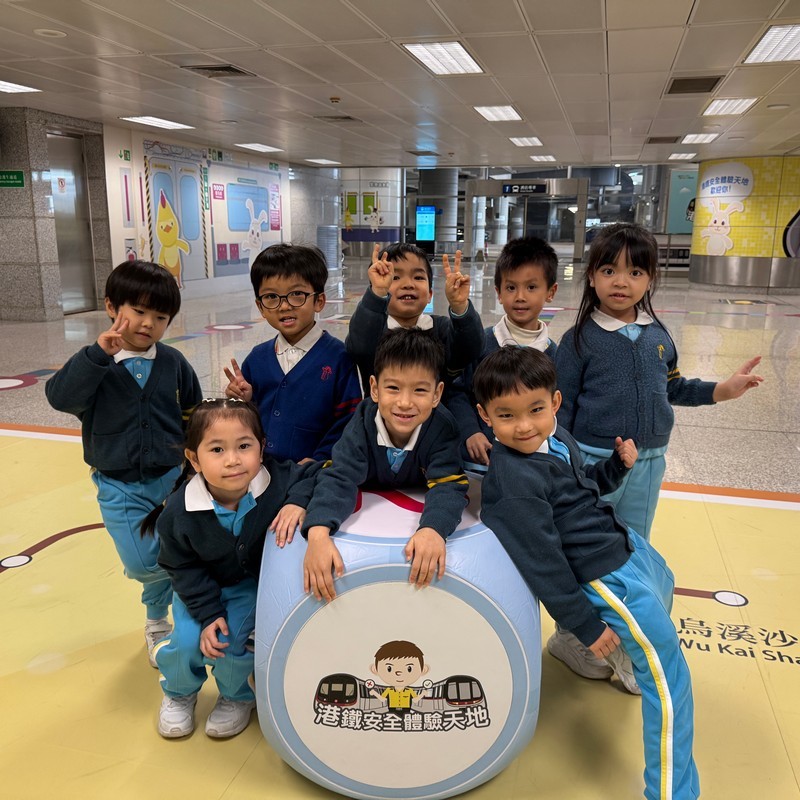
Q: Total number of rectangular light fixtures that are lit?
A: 12